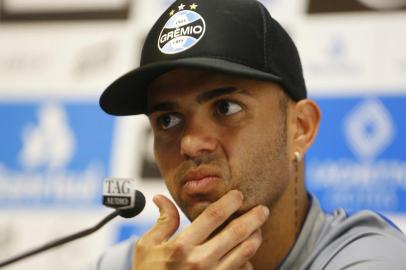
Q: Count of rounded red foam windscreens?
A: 0